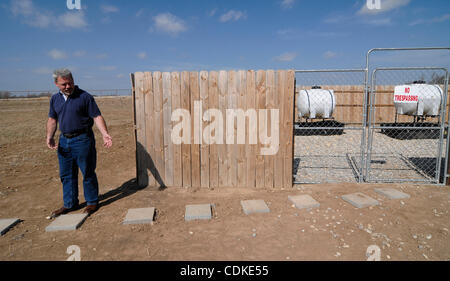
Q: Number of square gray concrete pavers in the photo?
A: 8